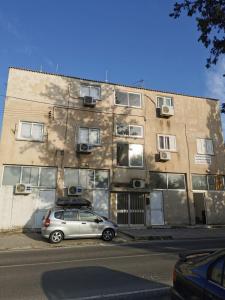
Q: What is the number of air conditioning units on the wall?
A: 7